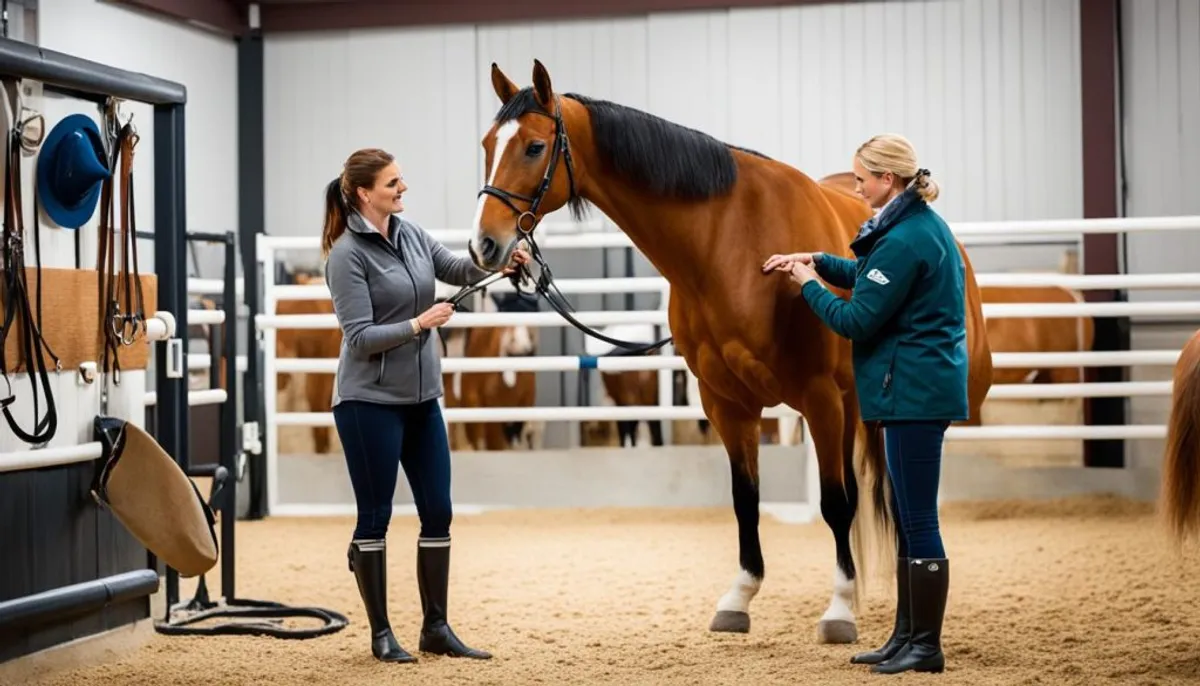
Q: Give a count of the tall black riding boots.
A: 4